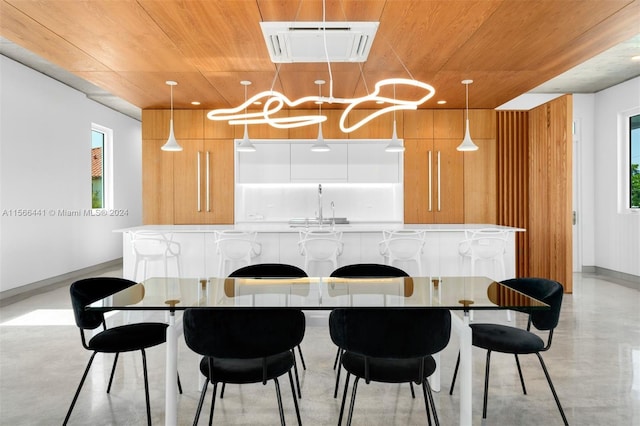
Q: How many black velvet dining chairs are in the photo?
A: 6